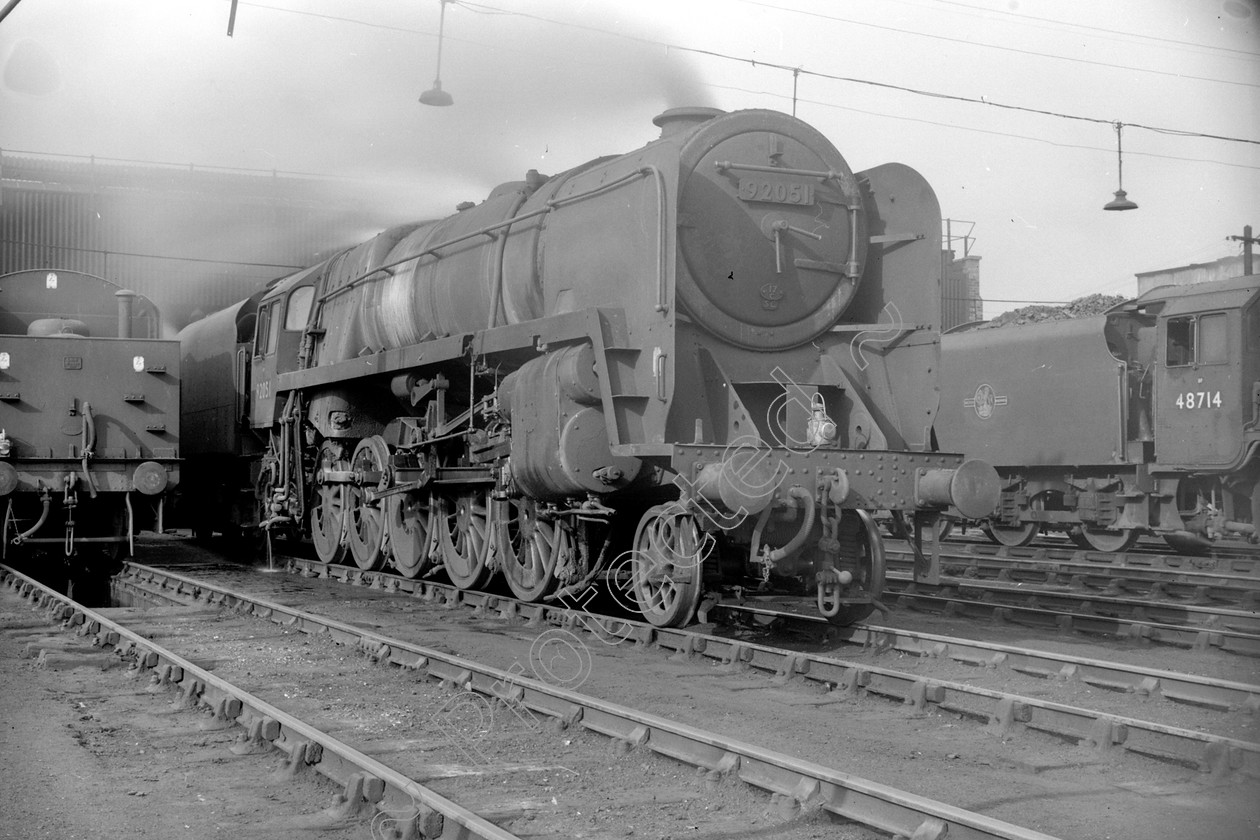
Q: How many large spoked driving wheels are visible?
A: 5